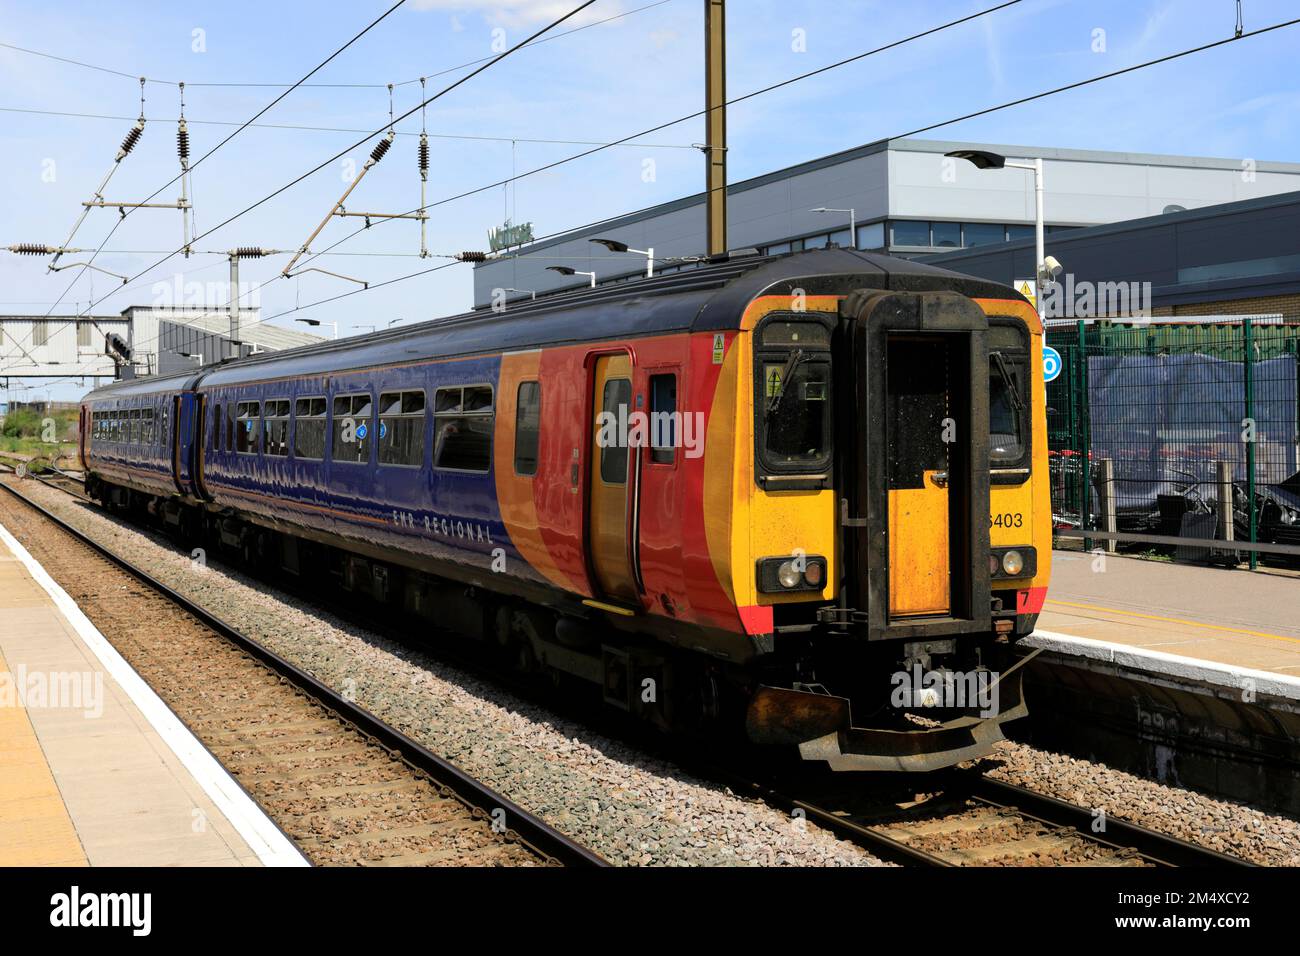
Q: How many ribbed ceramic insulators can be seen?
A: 7